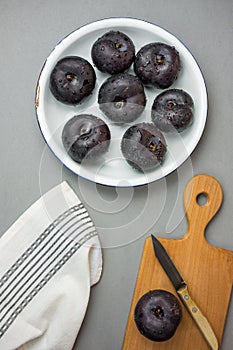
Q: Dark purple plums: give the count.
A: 8